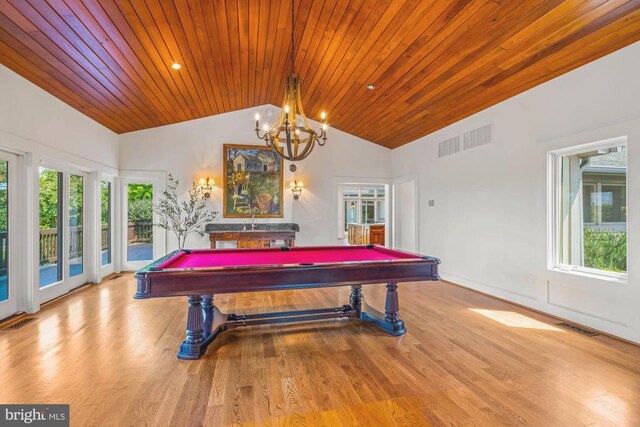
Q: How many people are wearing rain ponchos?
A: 0